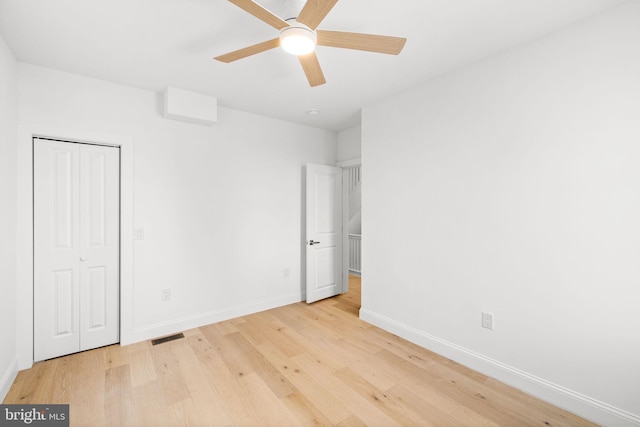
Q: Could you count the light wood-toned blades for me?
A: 5